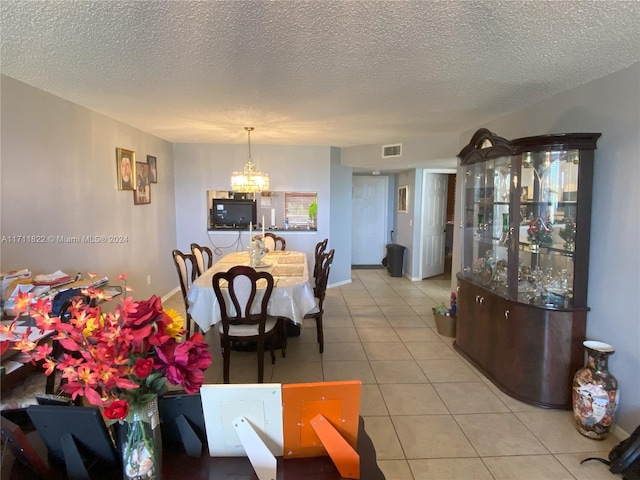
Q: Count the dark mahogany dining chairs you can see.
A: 6